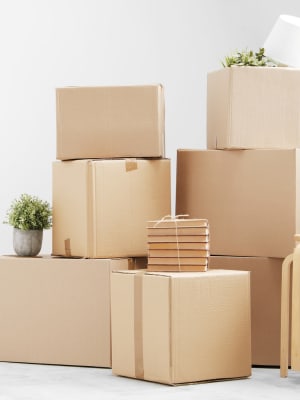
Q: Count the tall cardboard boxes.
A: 7